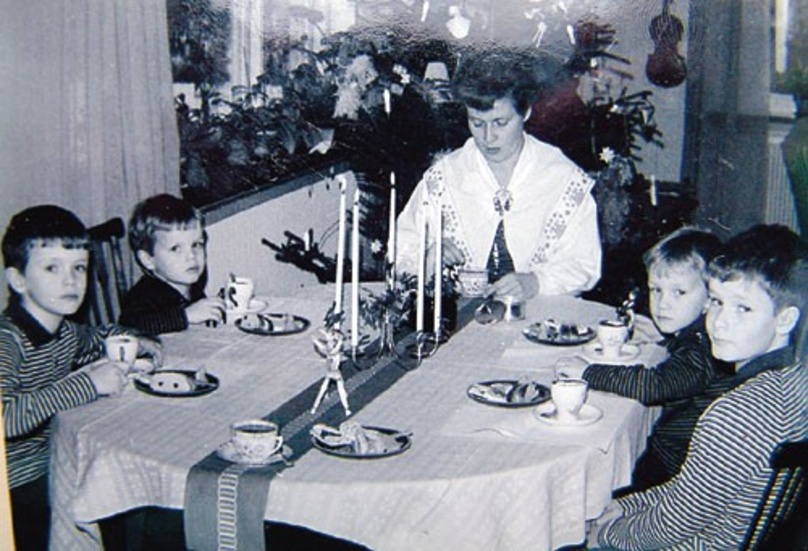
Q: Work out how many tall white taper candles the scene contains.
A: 5